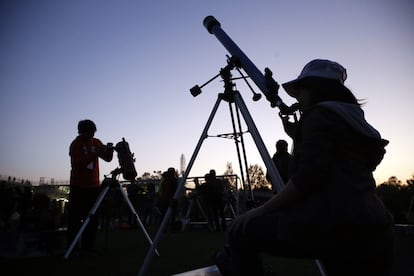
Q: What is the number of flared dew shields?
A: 1